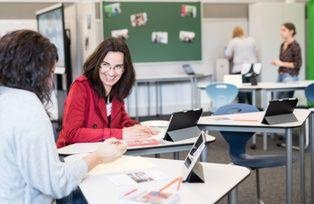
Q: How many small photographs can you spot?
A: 6